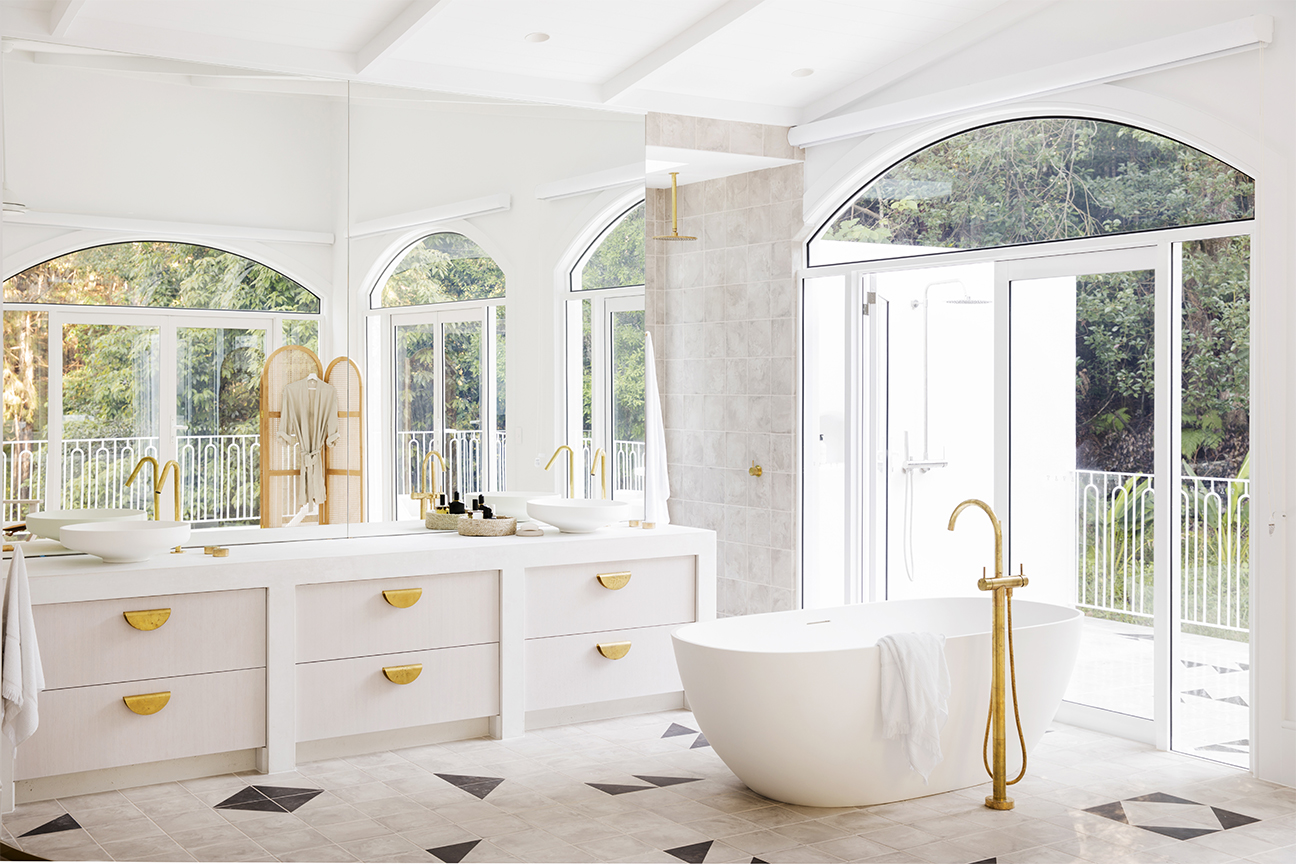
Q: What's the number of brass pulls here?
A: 6